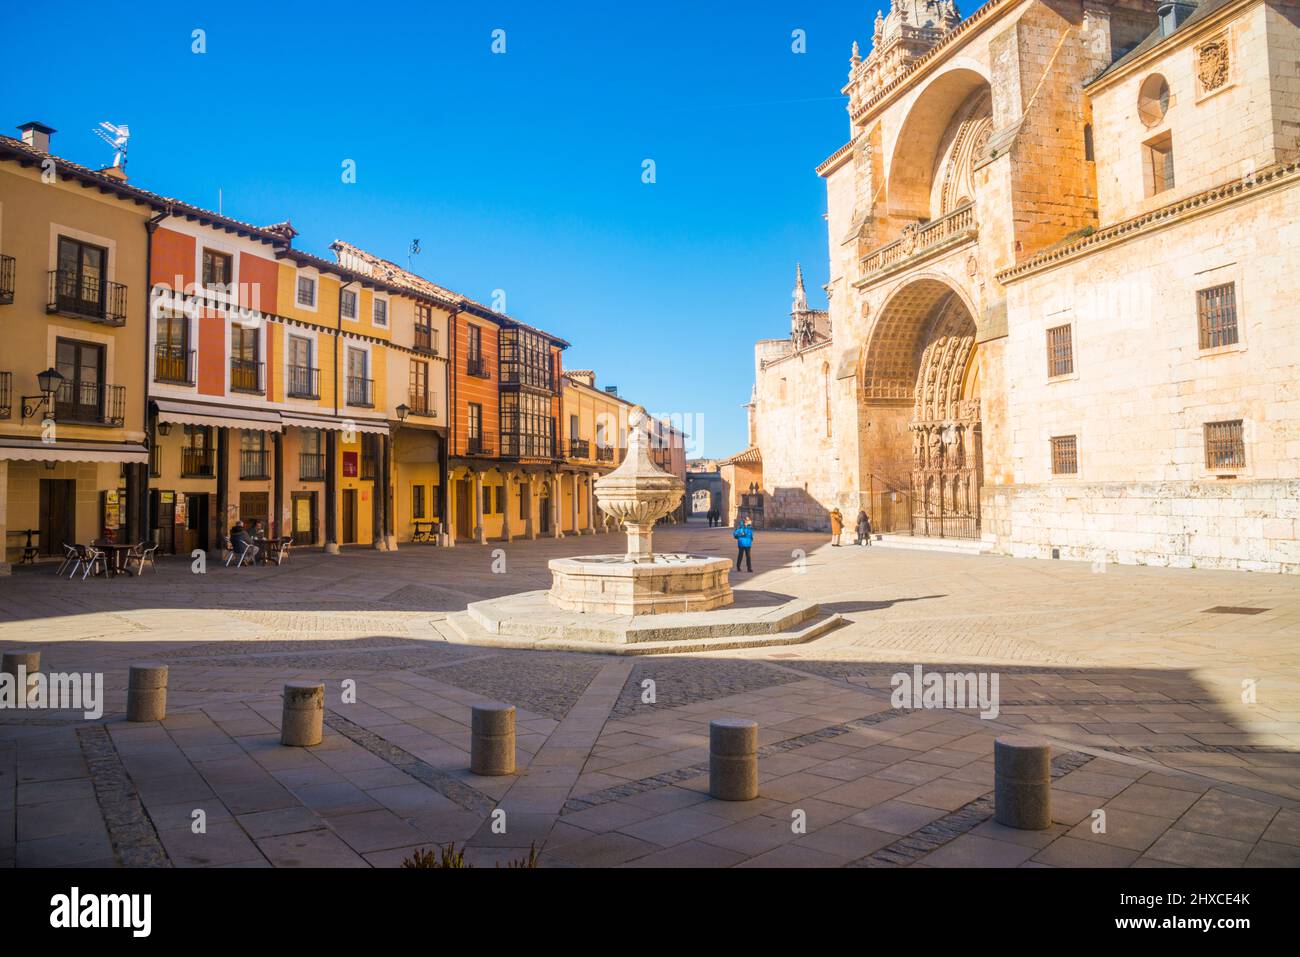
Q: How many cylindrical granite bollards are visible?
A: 6